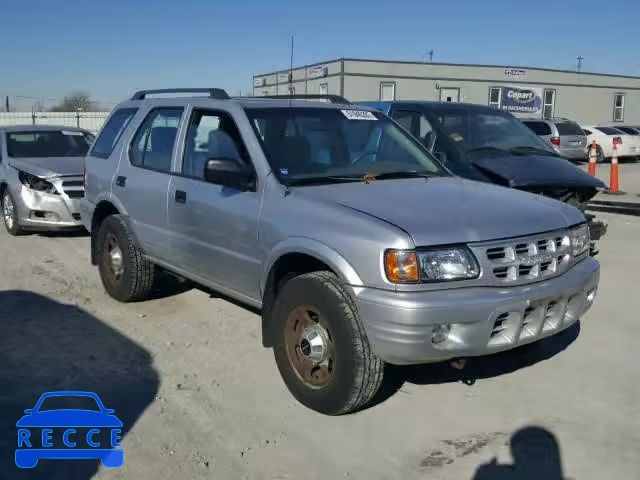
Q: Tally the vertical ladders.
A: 0